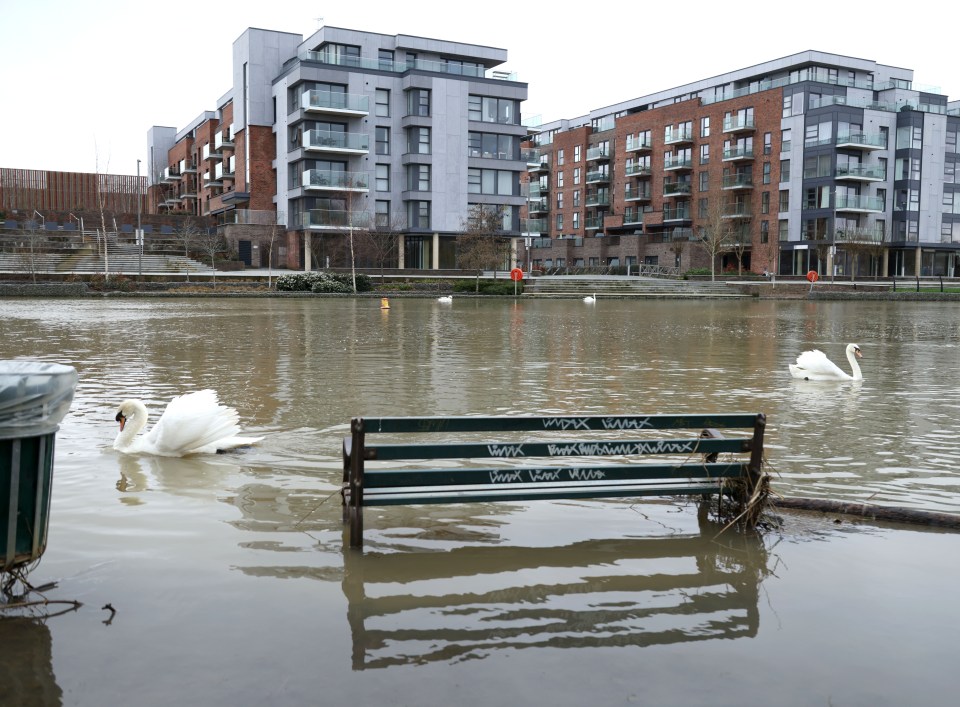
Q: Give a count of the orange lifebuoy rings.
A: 2